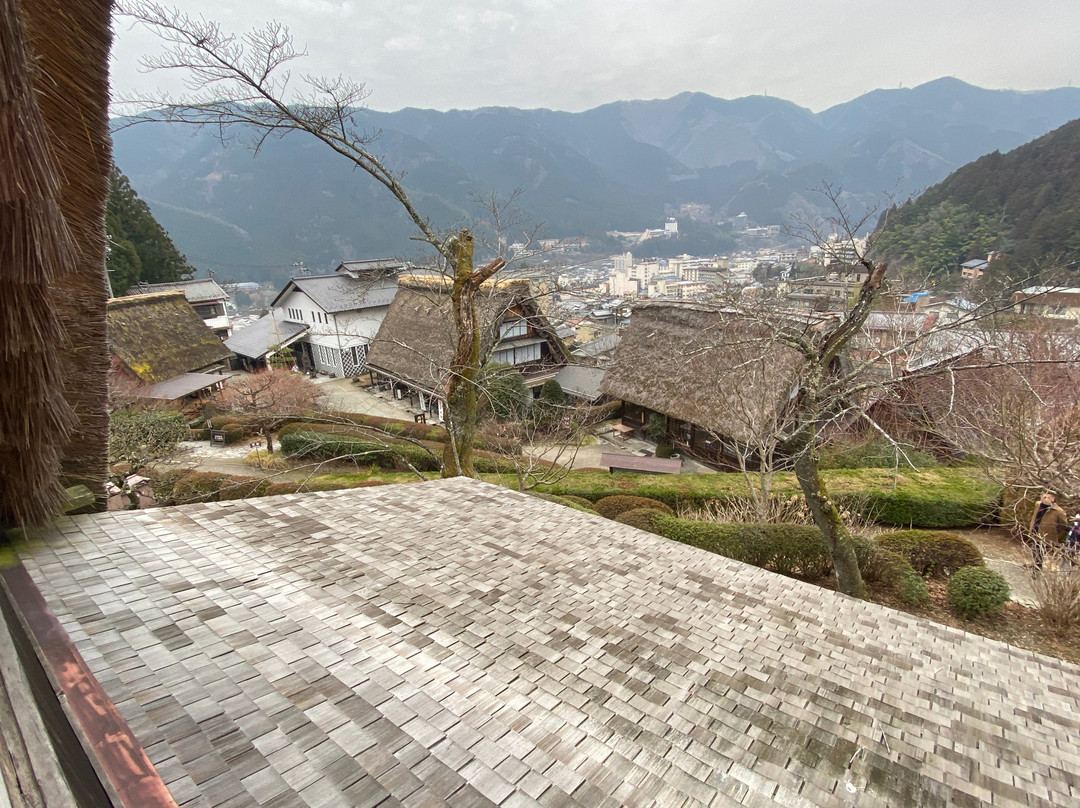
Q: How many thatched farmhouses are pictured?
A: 3